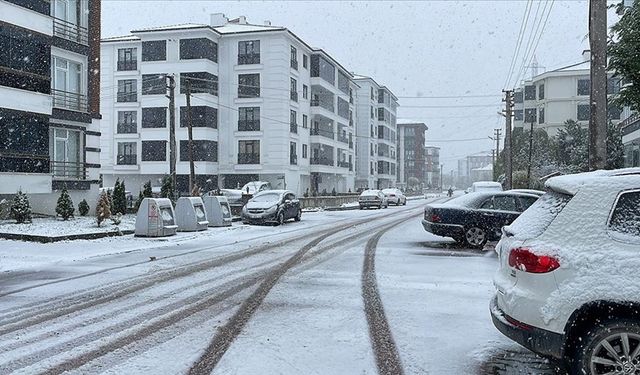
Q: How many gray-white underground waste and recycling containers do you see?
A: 3